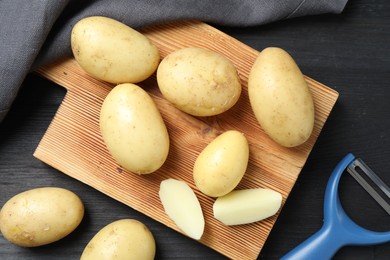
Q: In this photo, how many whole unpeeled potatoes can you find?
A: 7